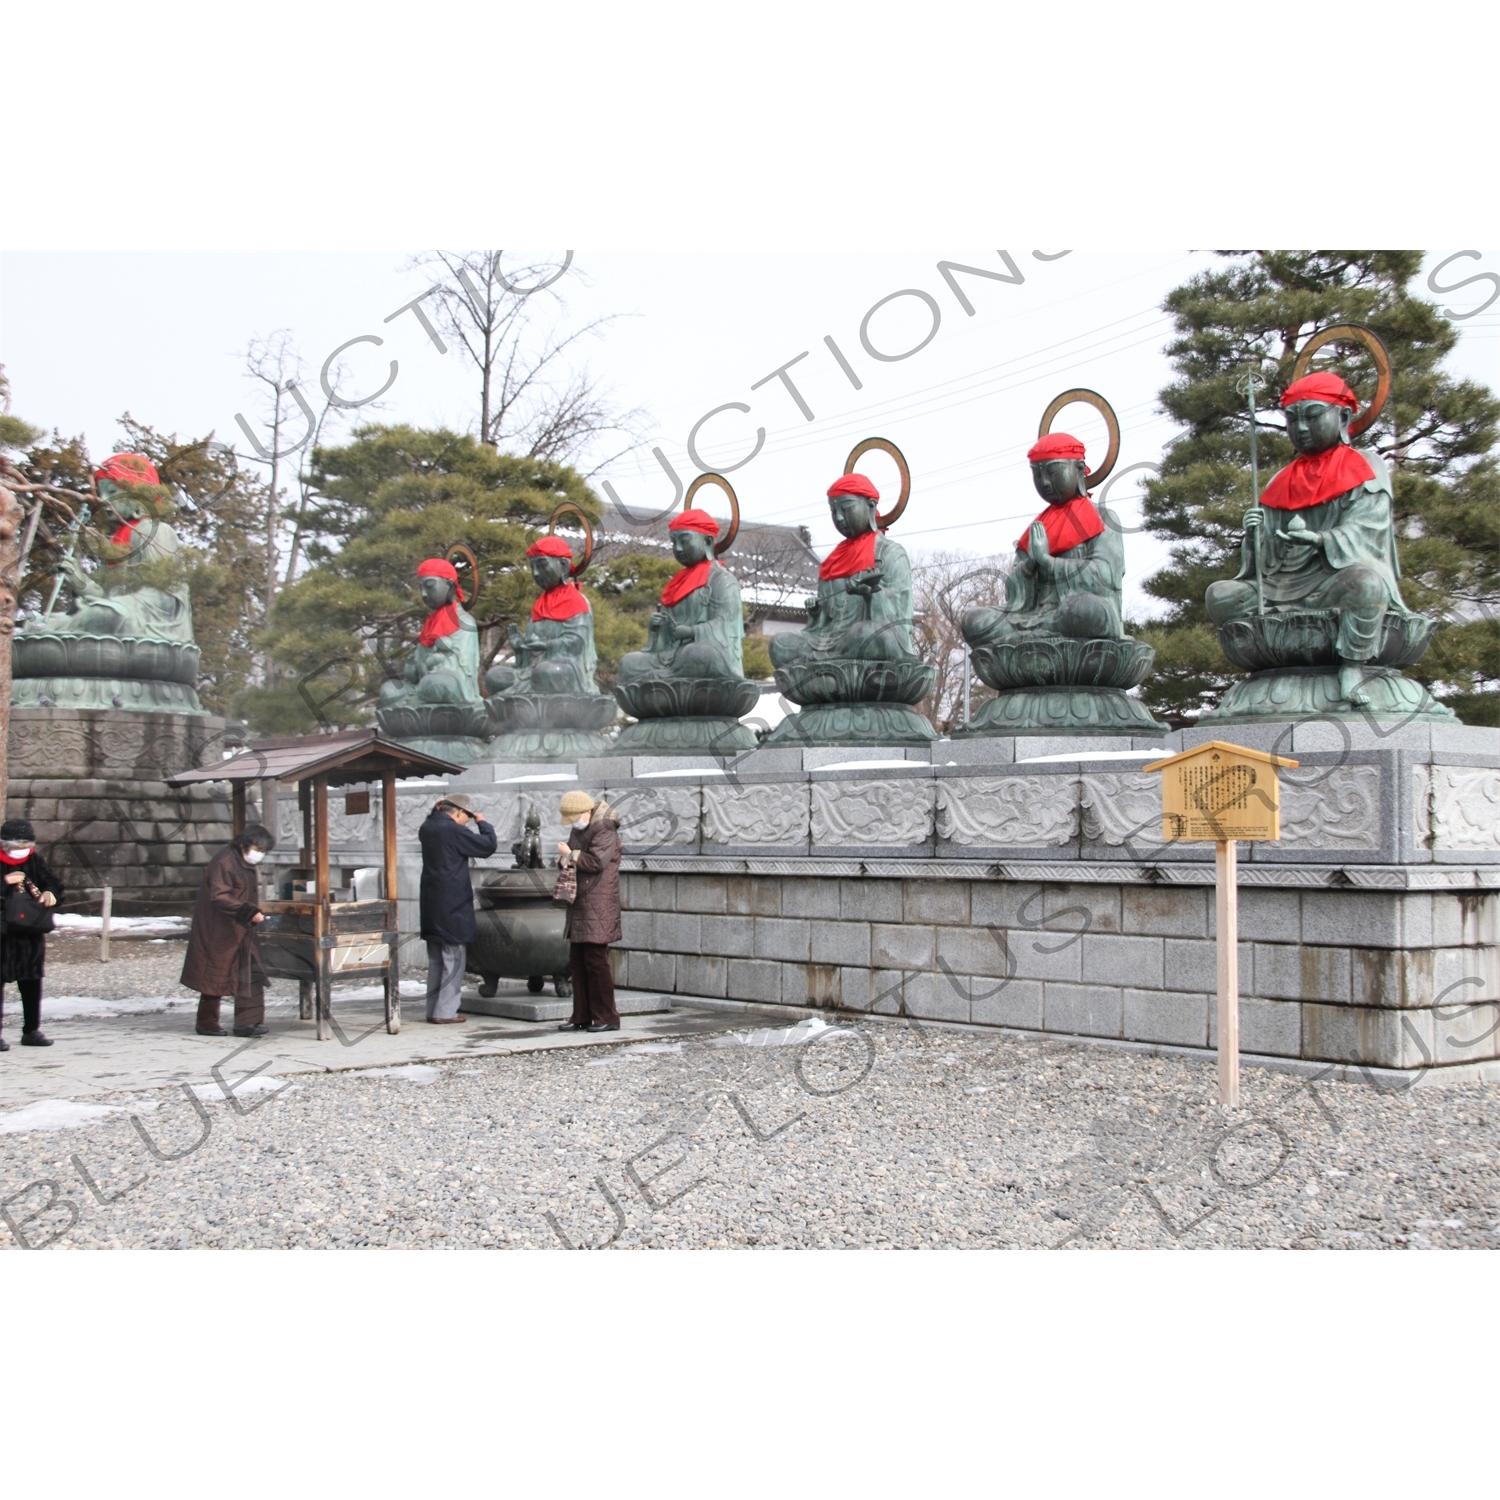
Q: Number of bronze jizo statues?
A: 7